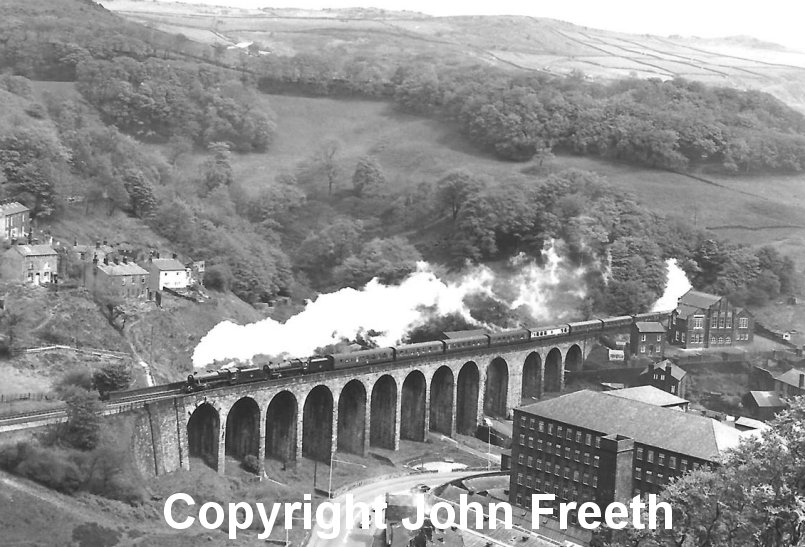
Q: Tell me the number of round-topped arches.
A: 13